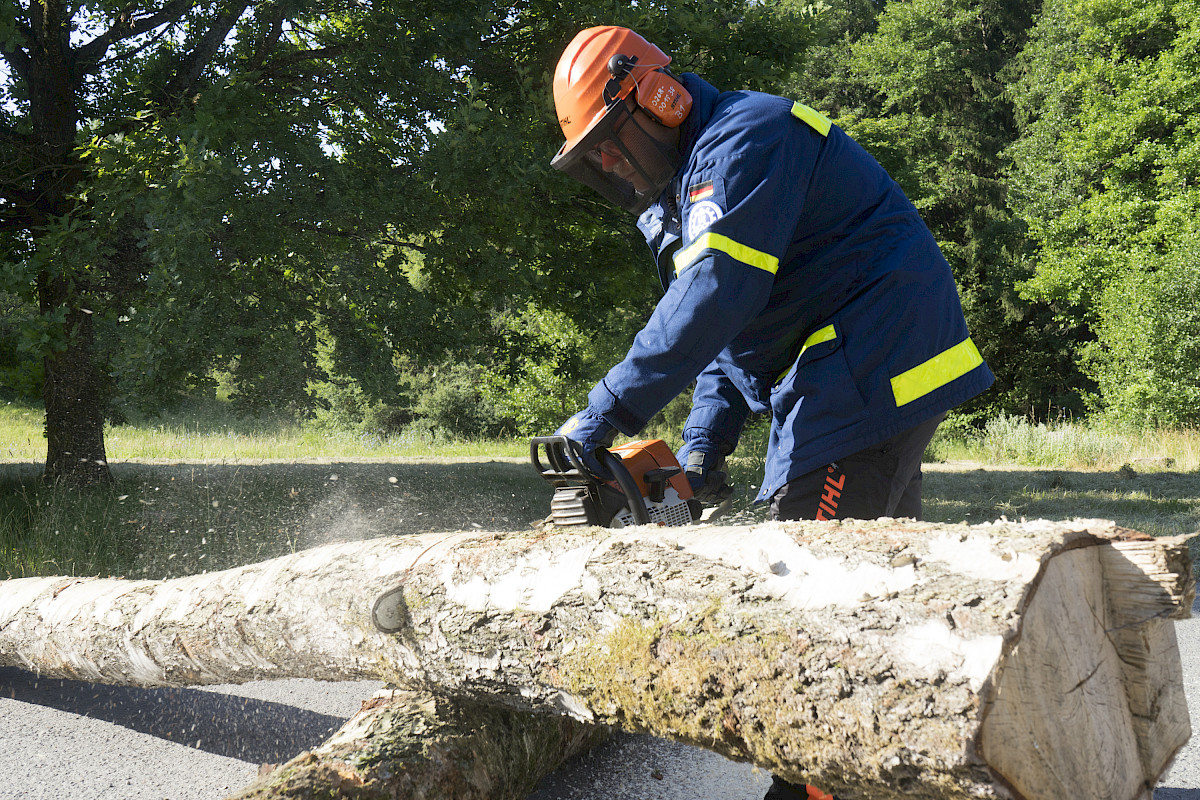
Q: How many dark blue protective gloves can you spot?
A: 2